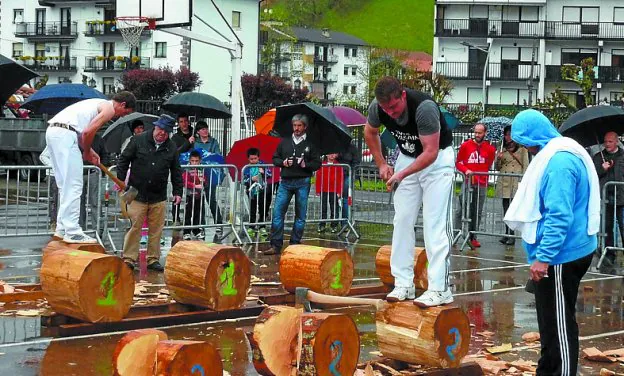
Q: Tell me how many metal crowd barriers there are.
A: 6